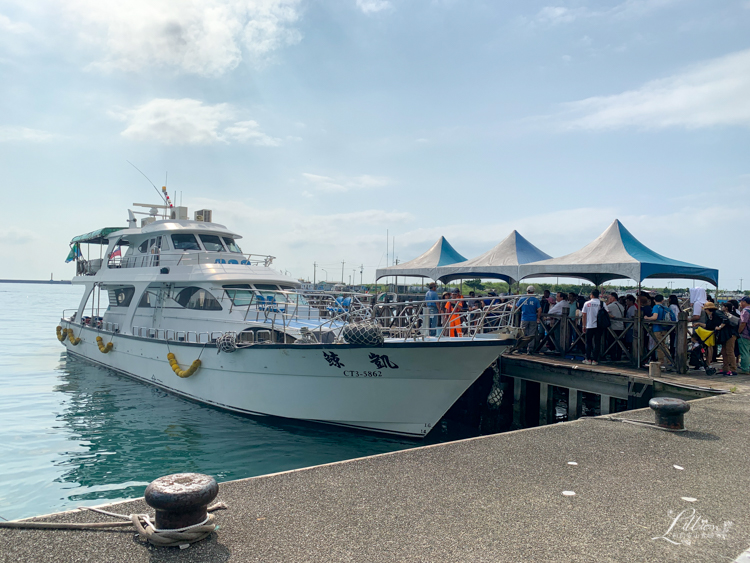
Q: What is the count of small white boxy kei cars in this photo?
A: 0